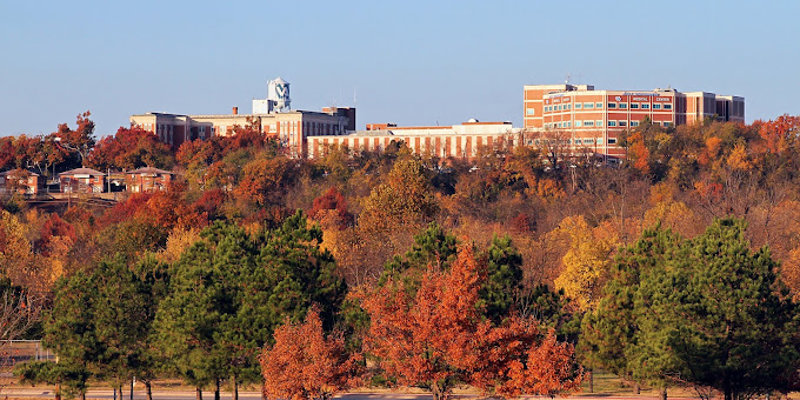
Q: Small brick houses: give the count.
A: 3